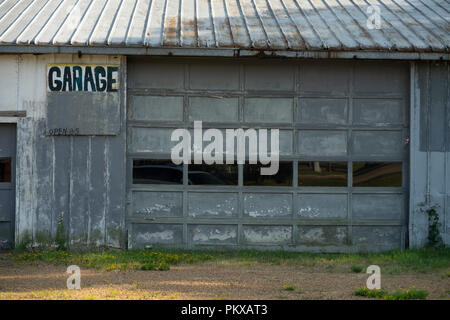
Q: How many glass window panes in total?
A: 6